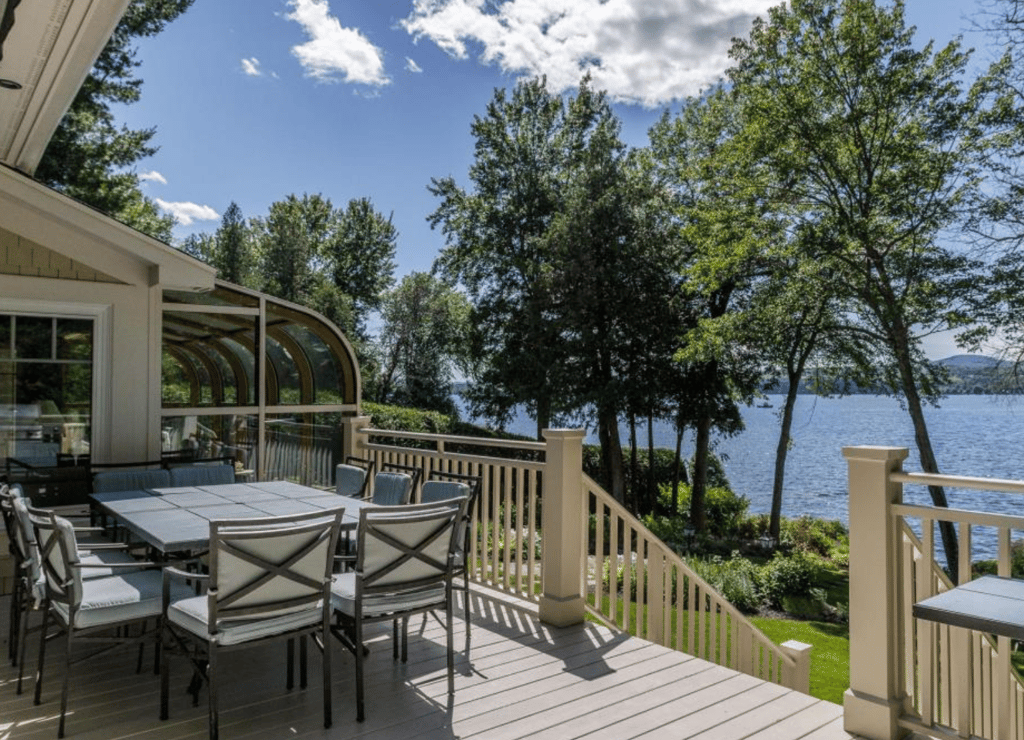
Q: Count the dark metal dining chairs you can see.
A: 10